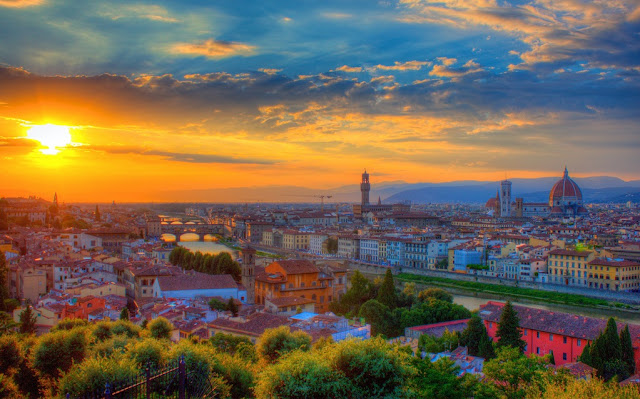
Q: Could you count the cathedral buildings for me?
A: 1